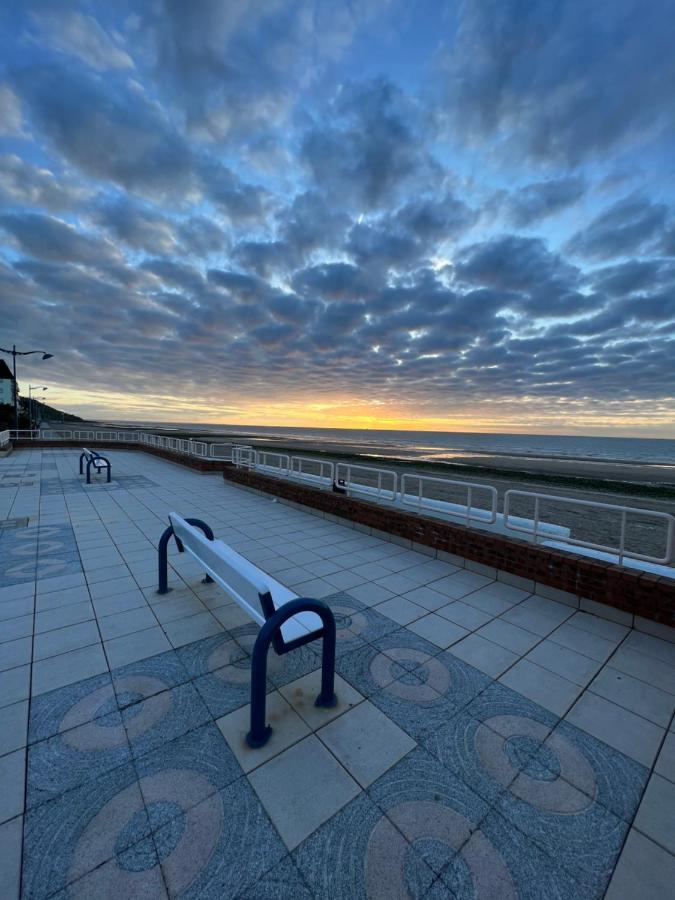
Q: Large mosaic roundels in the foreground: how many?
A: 7